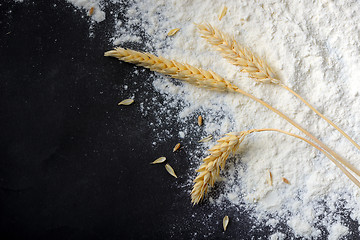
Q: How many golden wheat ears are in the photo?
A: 3